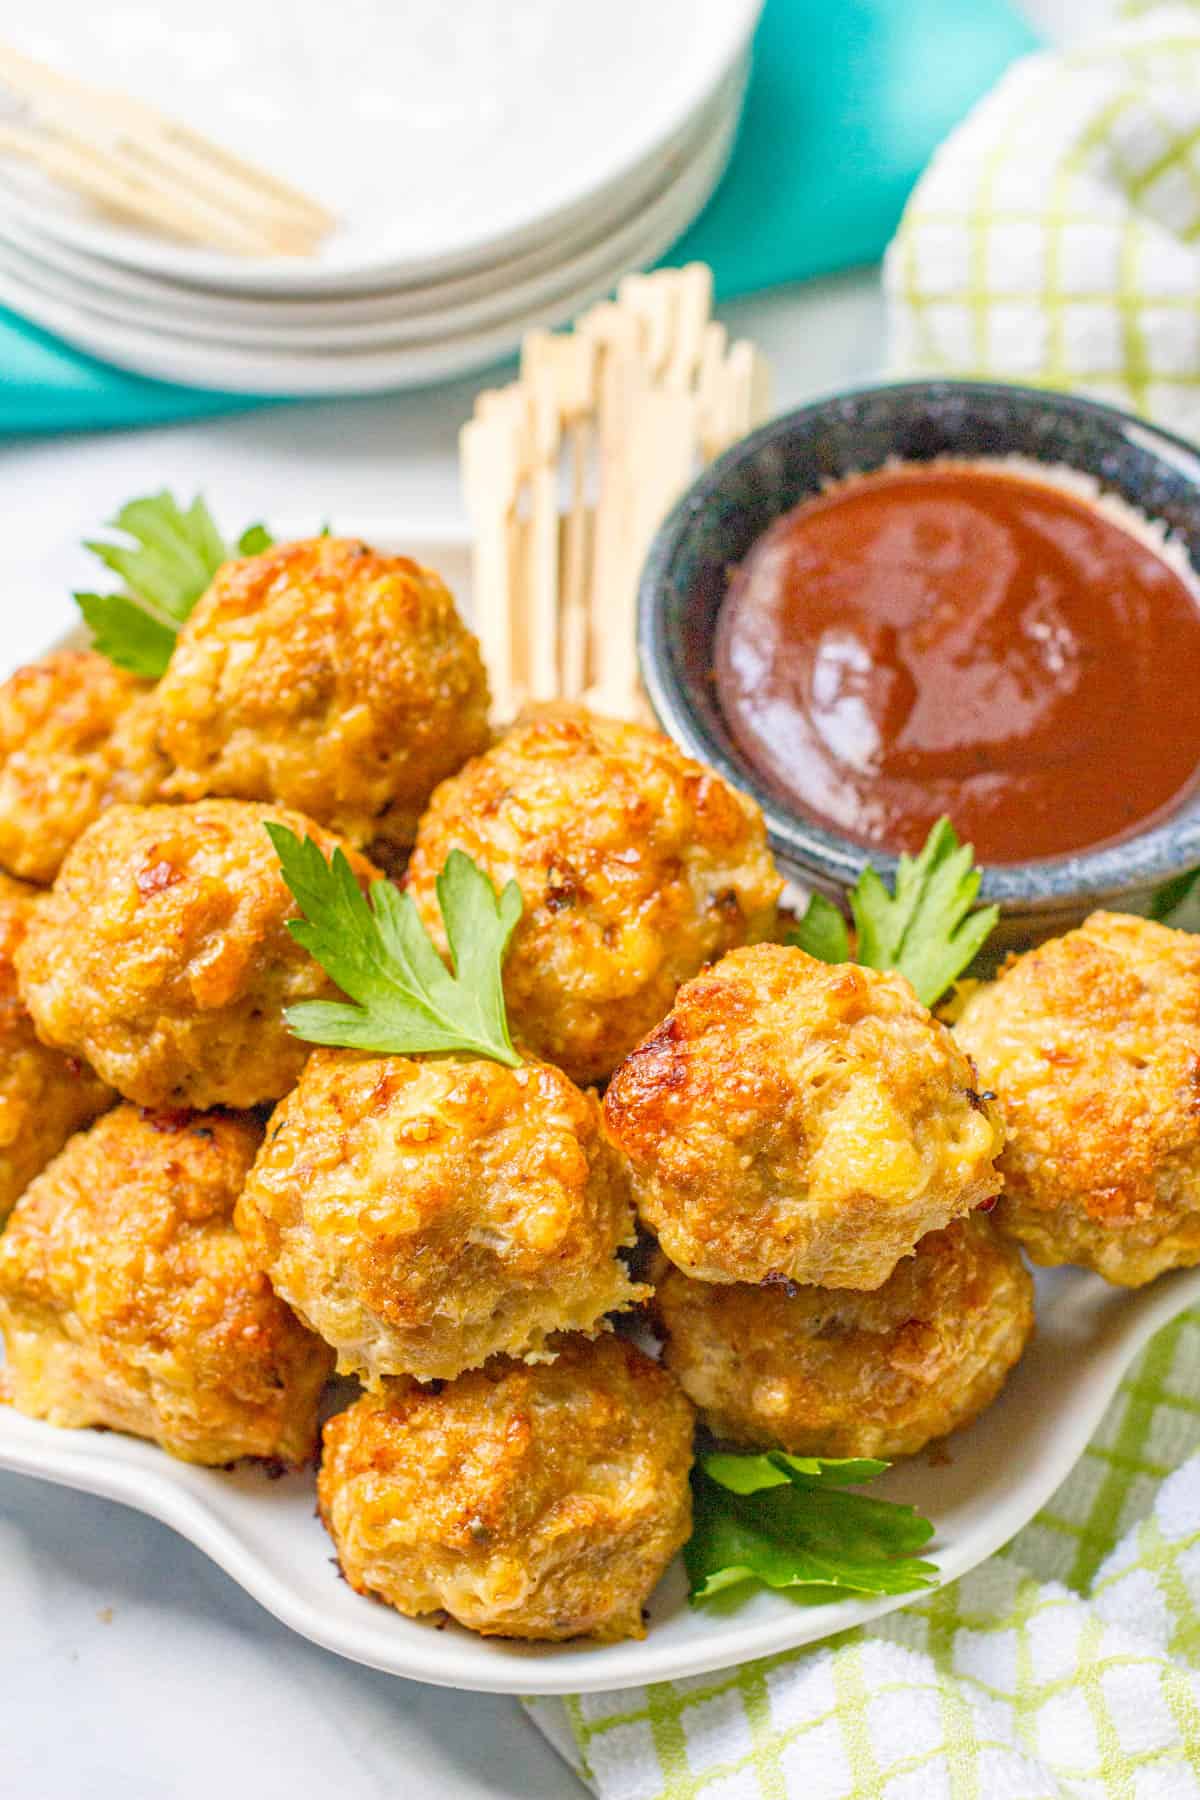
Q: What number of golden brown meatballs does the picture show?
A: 11